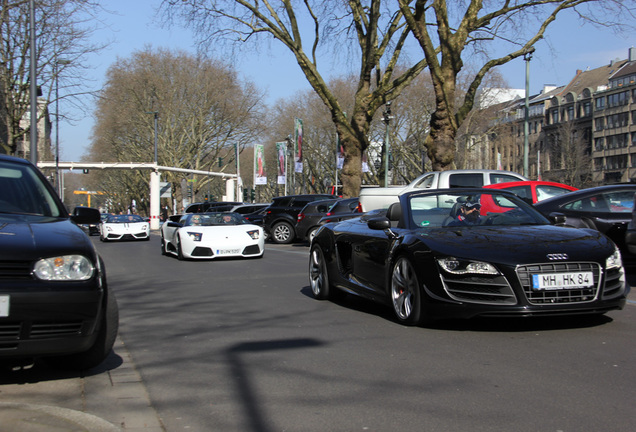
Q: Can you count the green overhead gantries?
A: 0